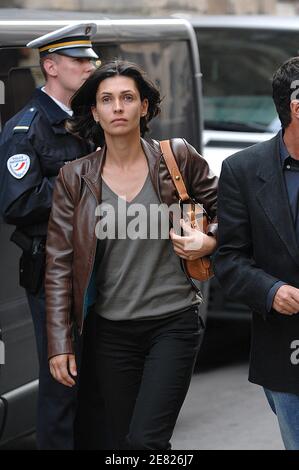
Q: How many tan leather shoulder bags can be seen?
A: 1